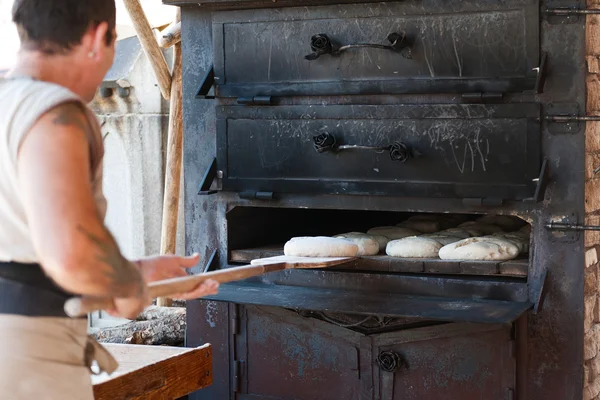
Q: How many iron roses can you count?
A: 5